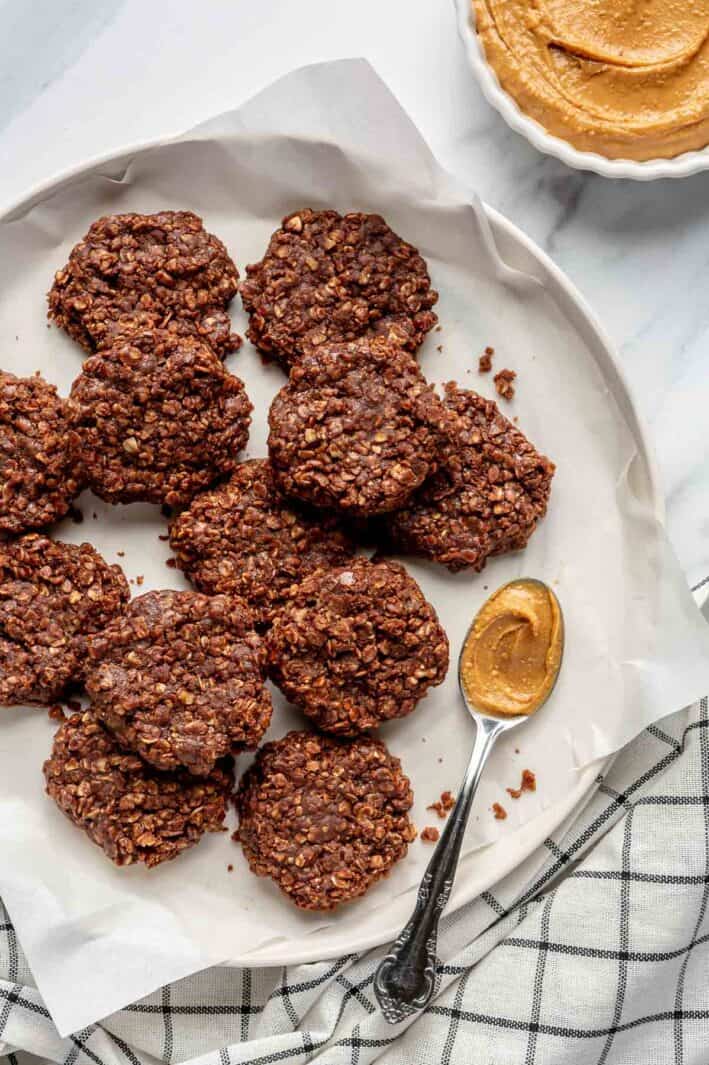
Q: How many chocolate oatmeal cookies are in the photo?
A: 12